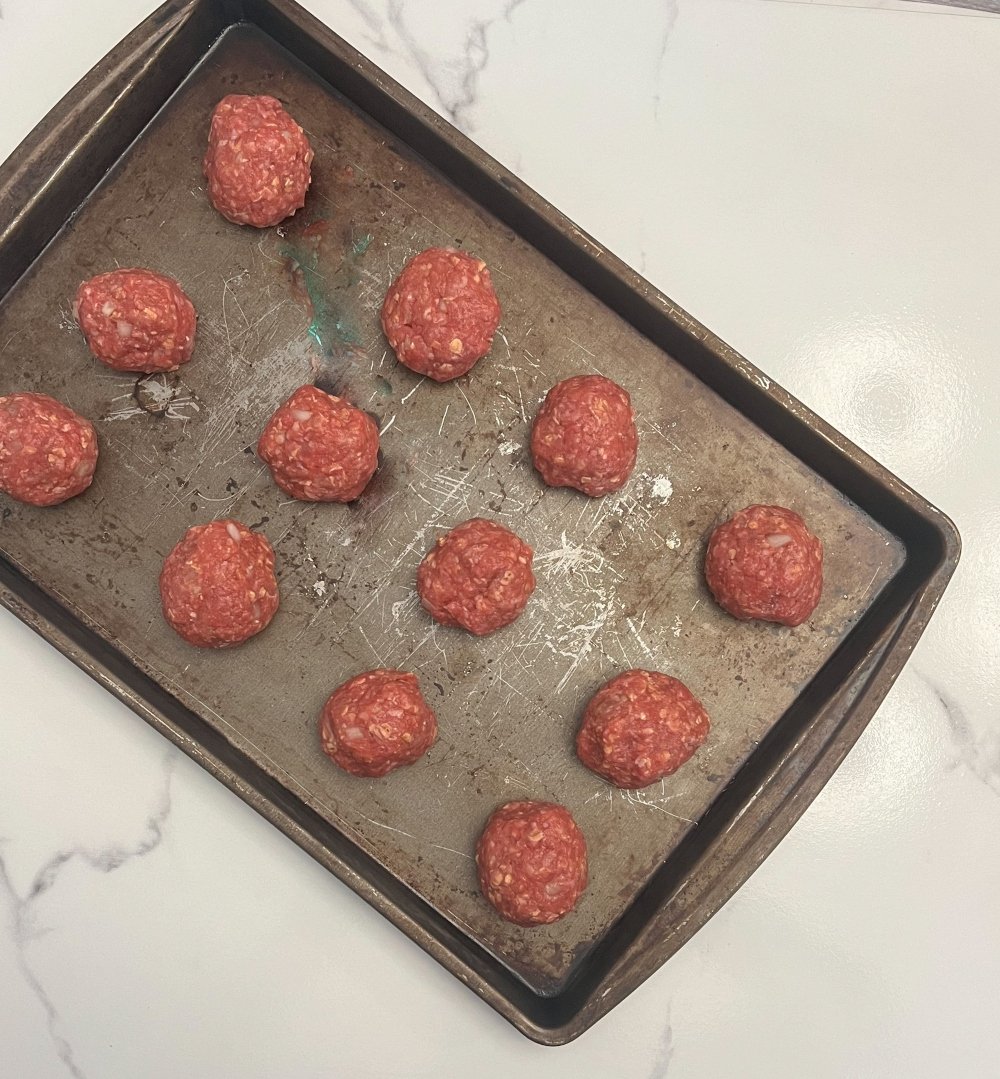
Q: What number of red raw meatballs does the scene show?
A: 12